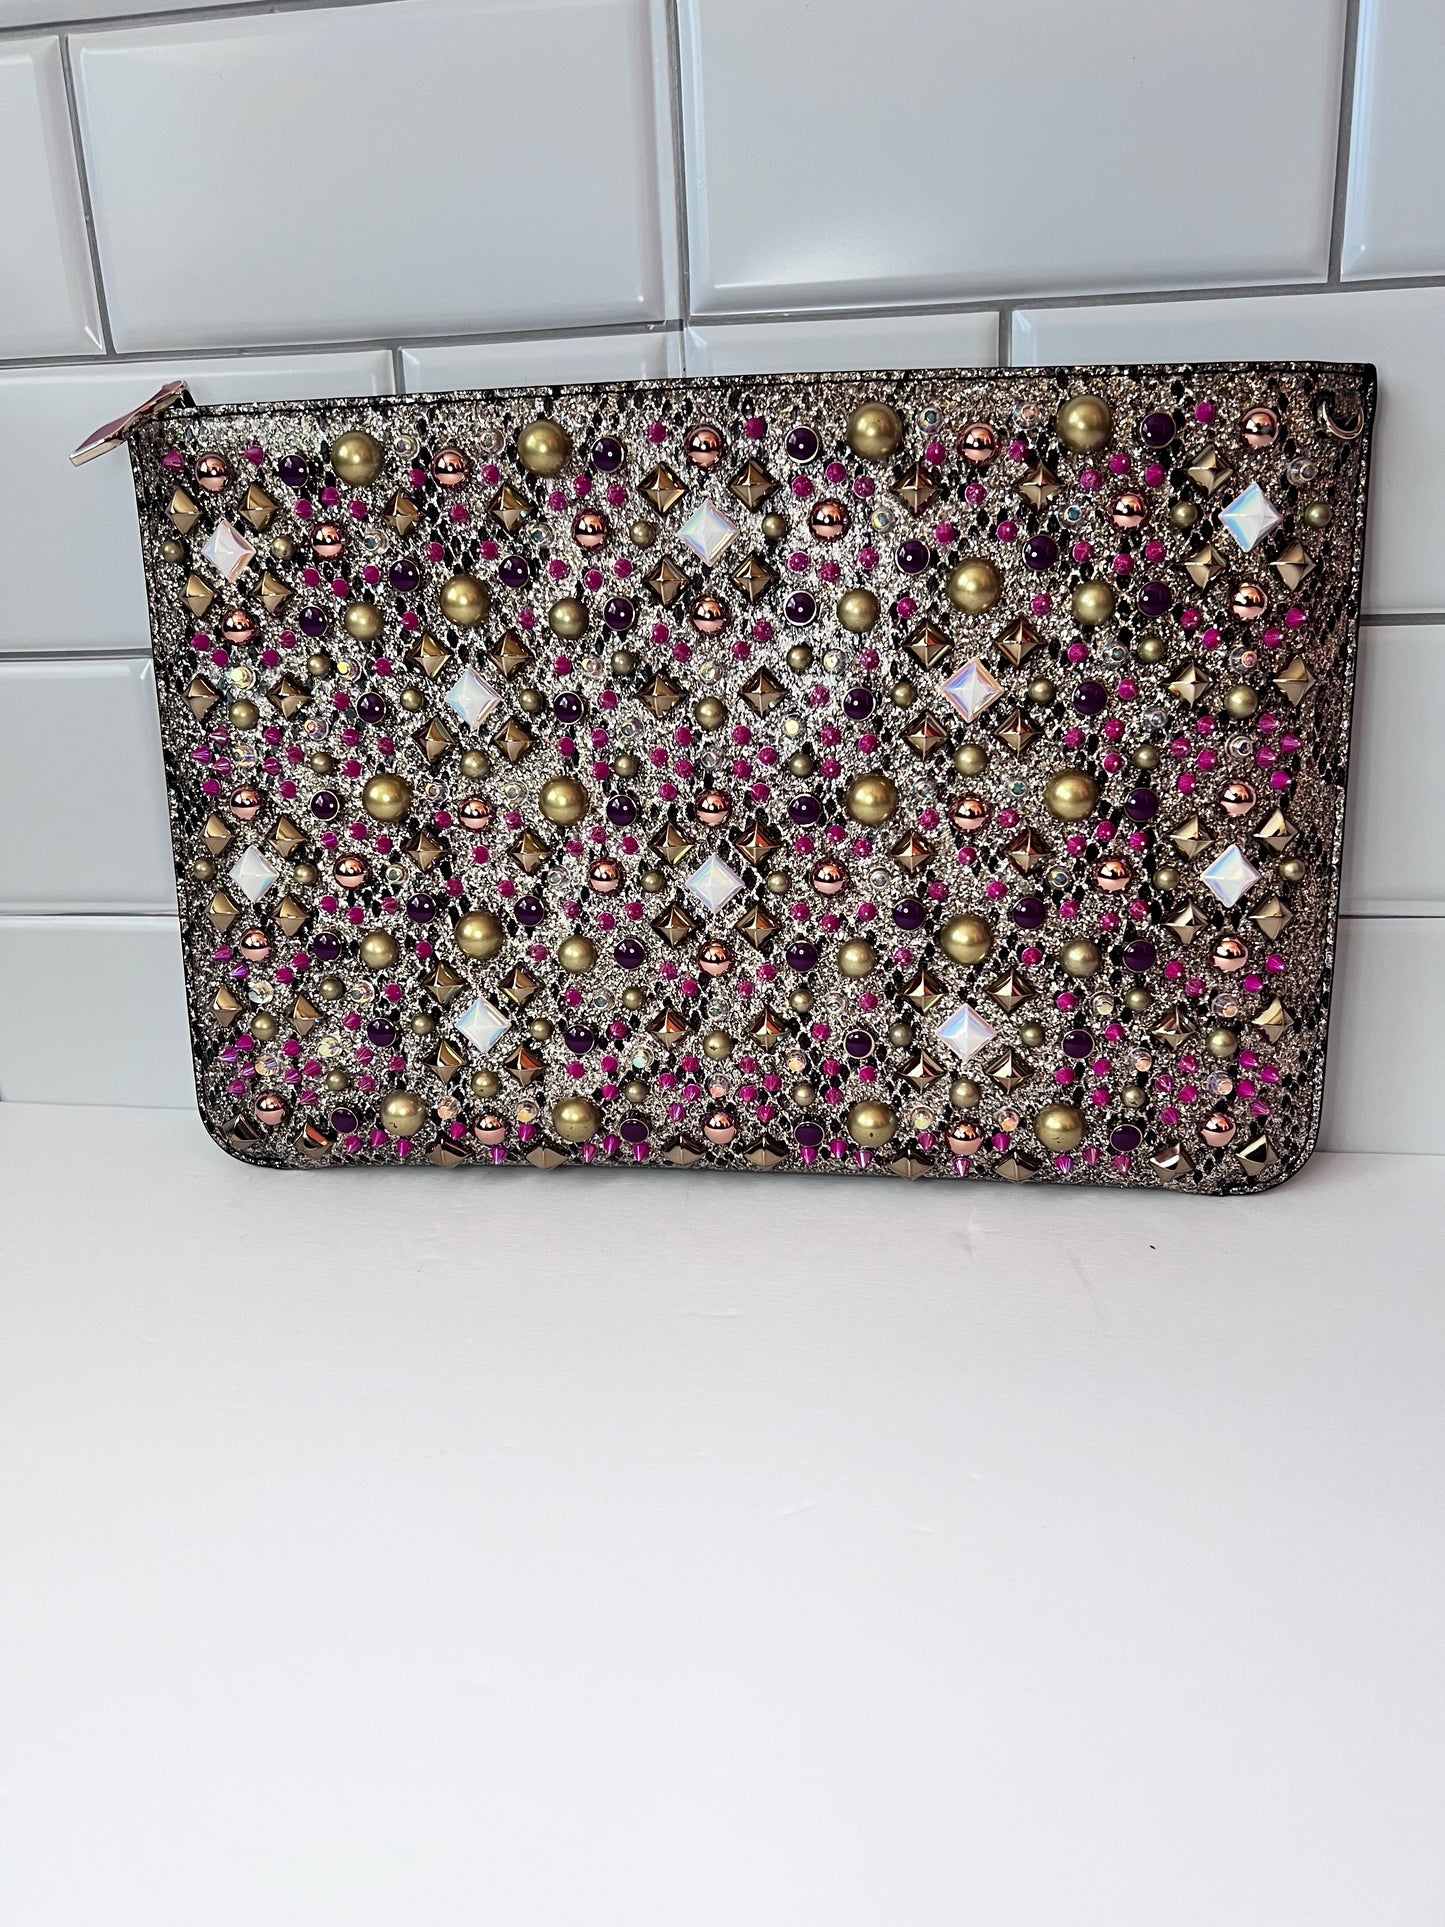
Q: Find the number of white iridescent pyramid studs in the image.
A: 10